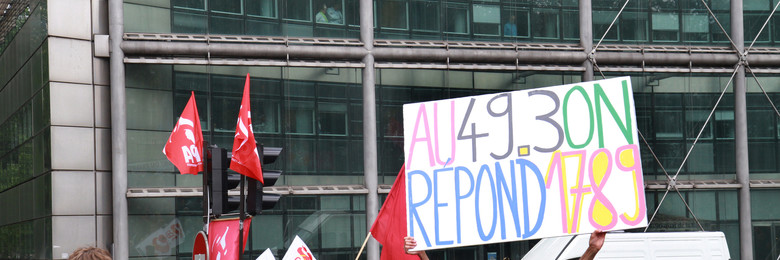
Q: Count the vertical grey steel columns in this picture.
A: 4